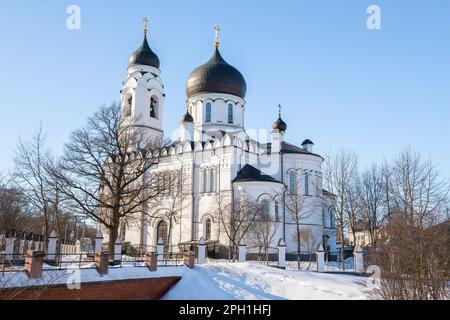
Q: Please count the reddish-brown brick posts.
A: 4